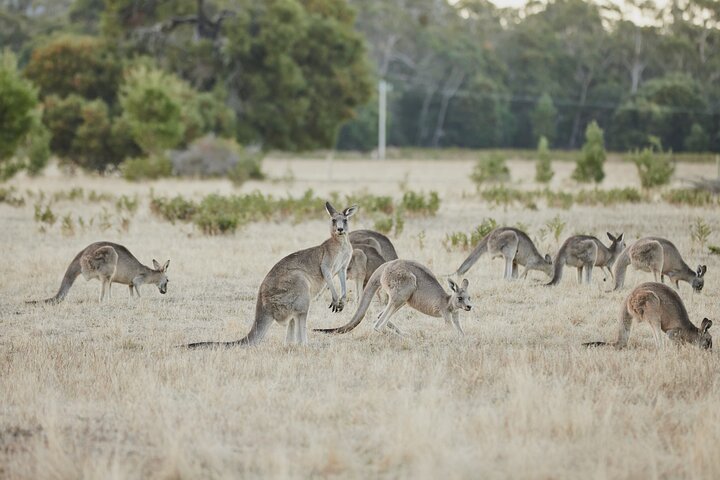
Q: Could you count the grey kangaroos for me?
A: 9